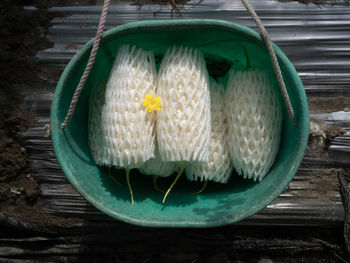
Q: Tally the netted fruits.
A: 6